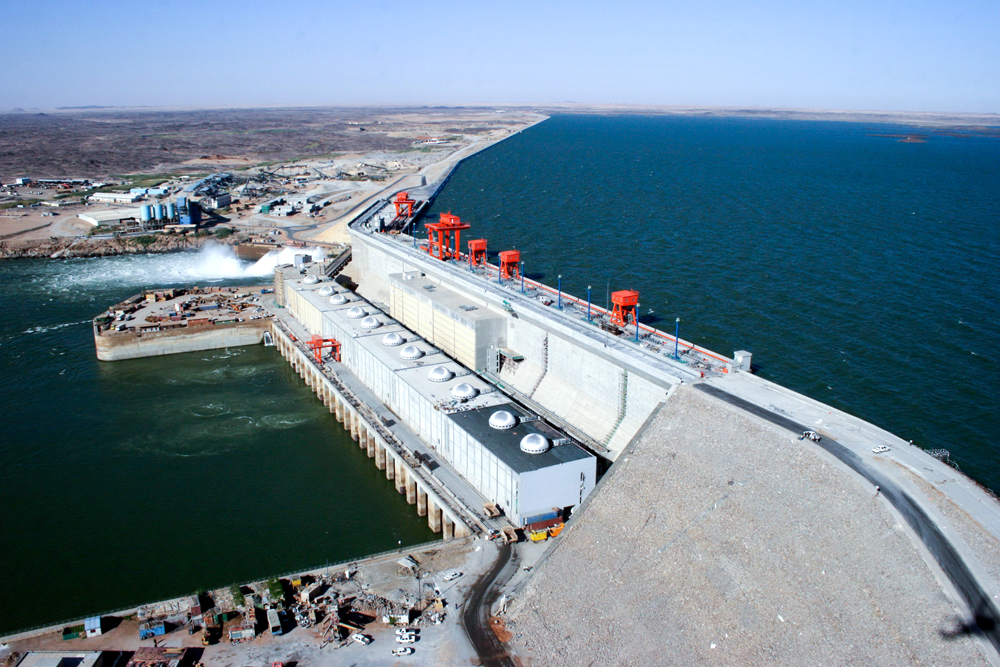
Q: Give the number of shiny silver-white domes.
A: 11